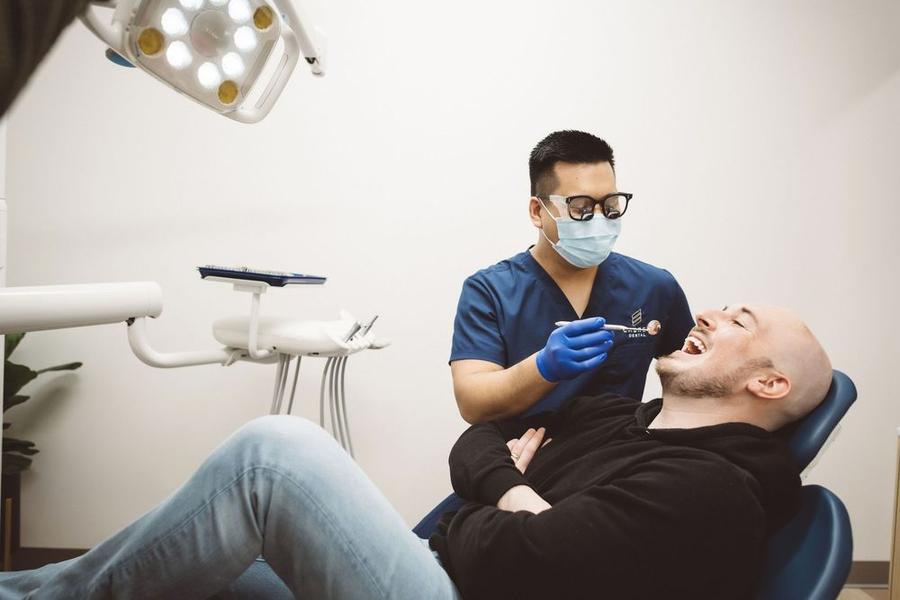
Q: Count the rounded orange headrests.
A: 0